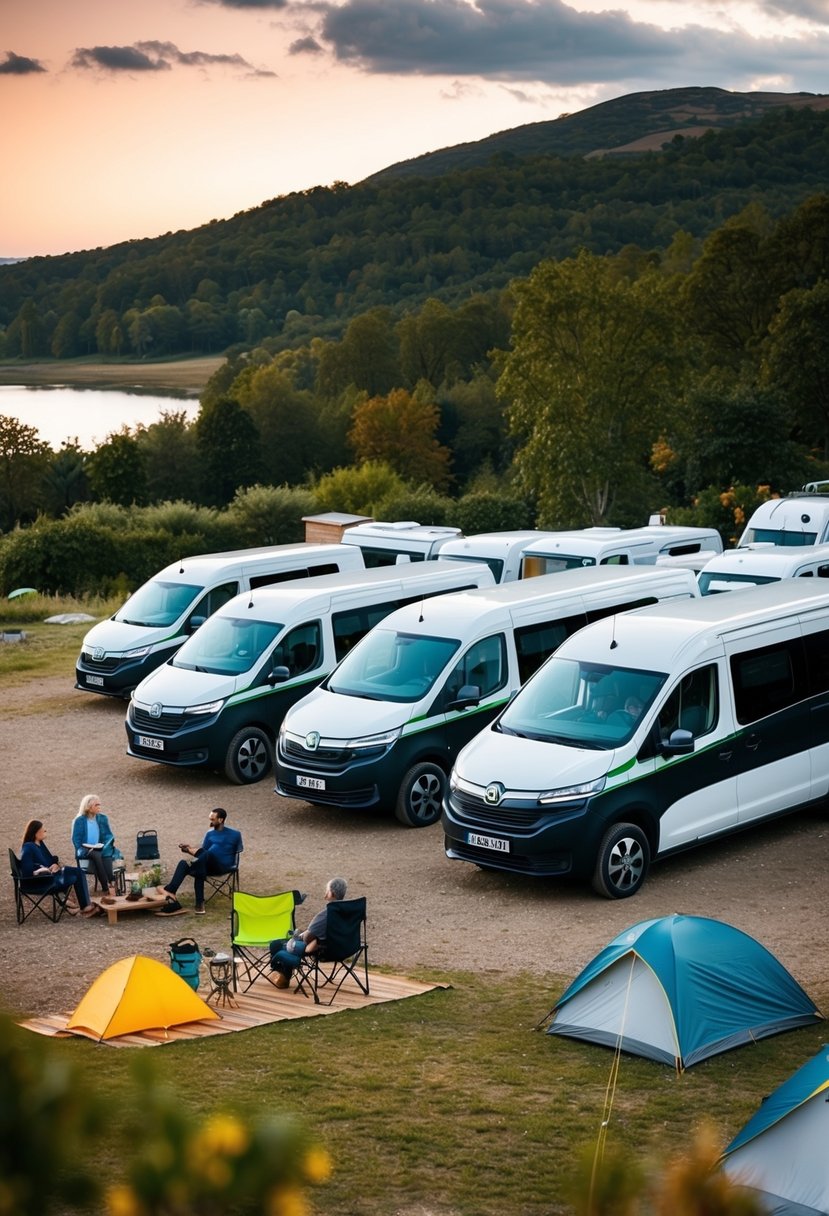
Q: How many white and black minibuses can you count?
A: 4